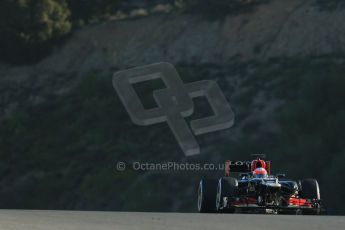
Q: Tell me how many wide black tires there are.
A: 3